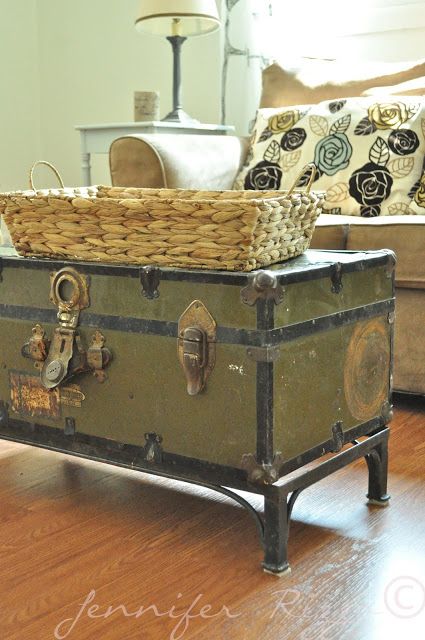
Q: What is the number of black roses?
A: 4